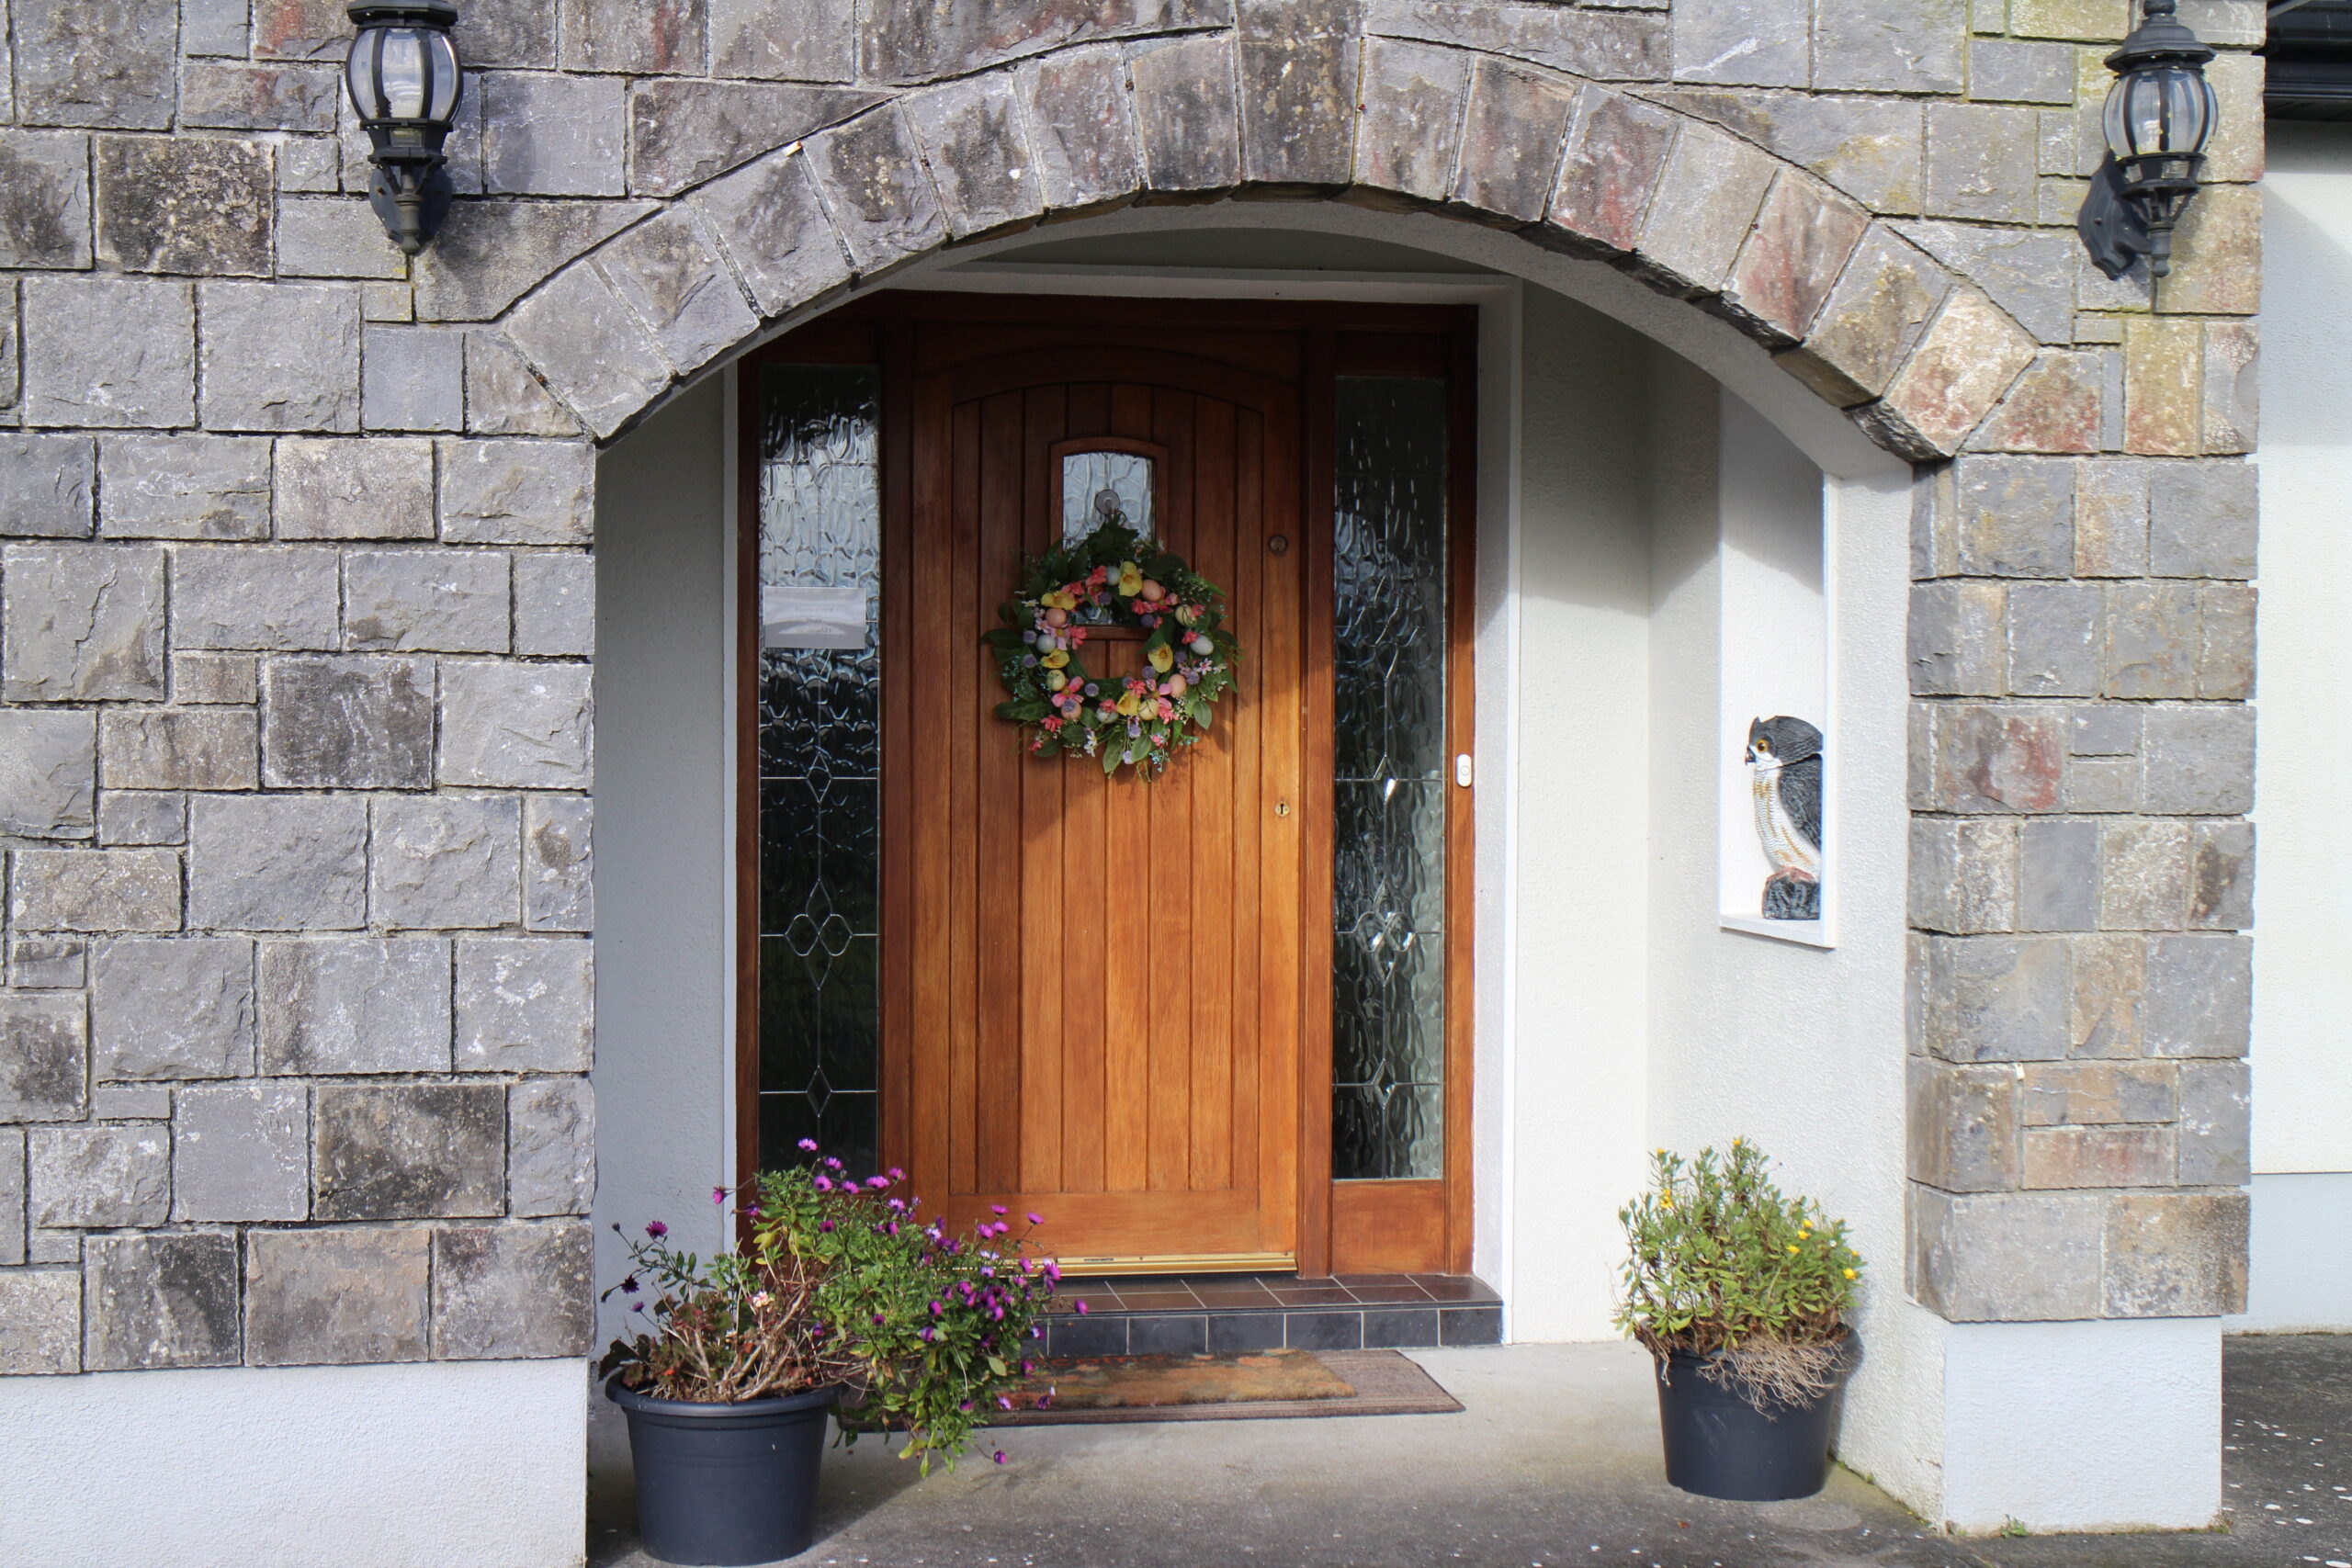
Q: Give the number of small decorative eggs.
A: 11